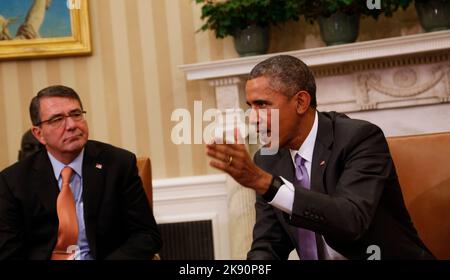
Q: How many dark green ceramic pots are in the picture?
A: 3